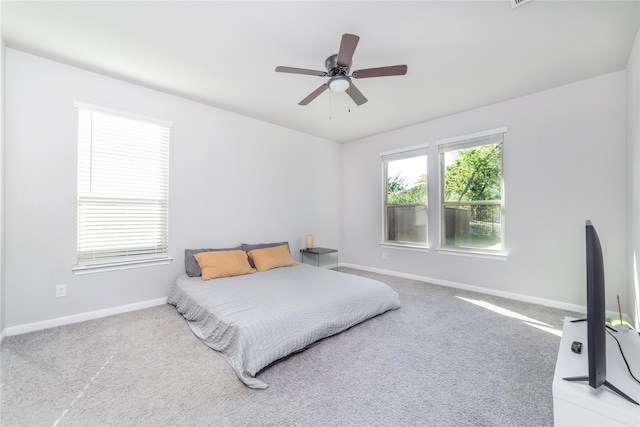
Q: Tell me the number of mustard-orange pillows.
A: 2